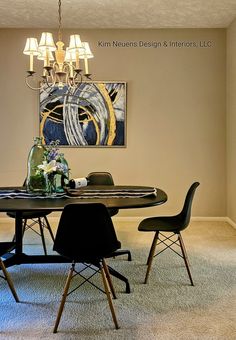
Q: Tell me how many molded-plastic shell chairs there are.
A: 5